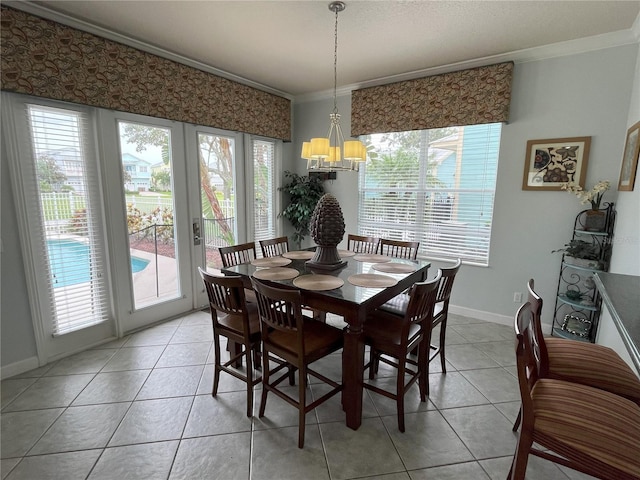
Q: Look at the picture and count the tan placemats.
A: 8